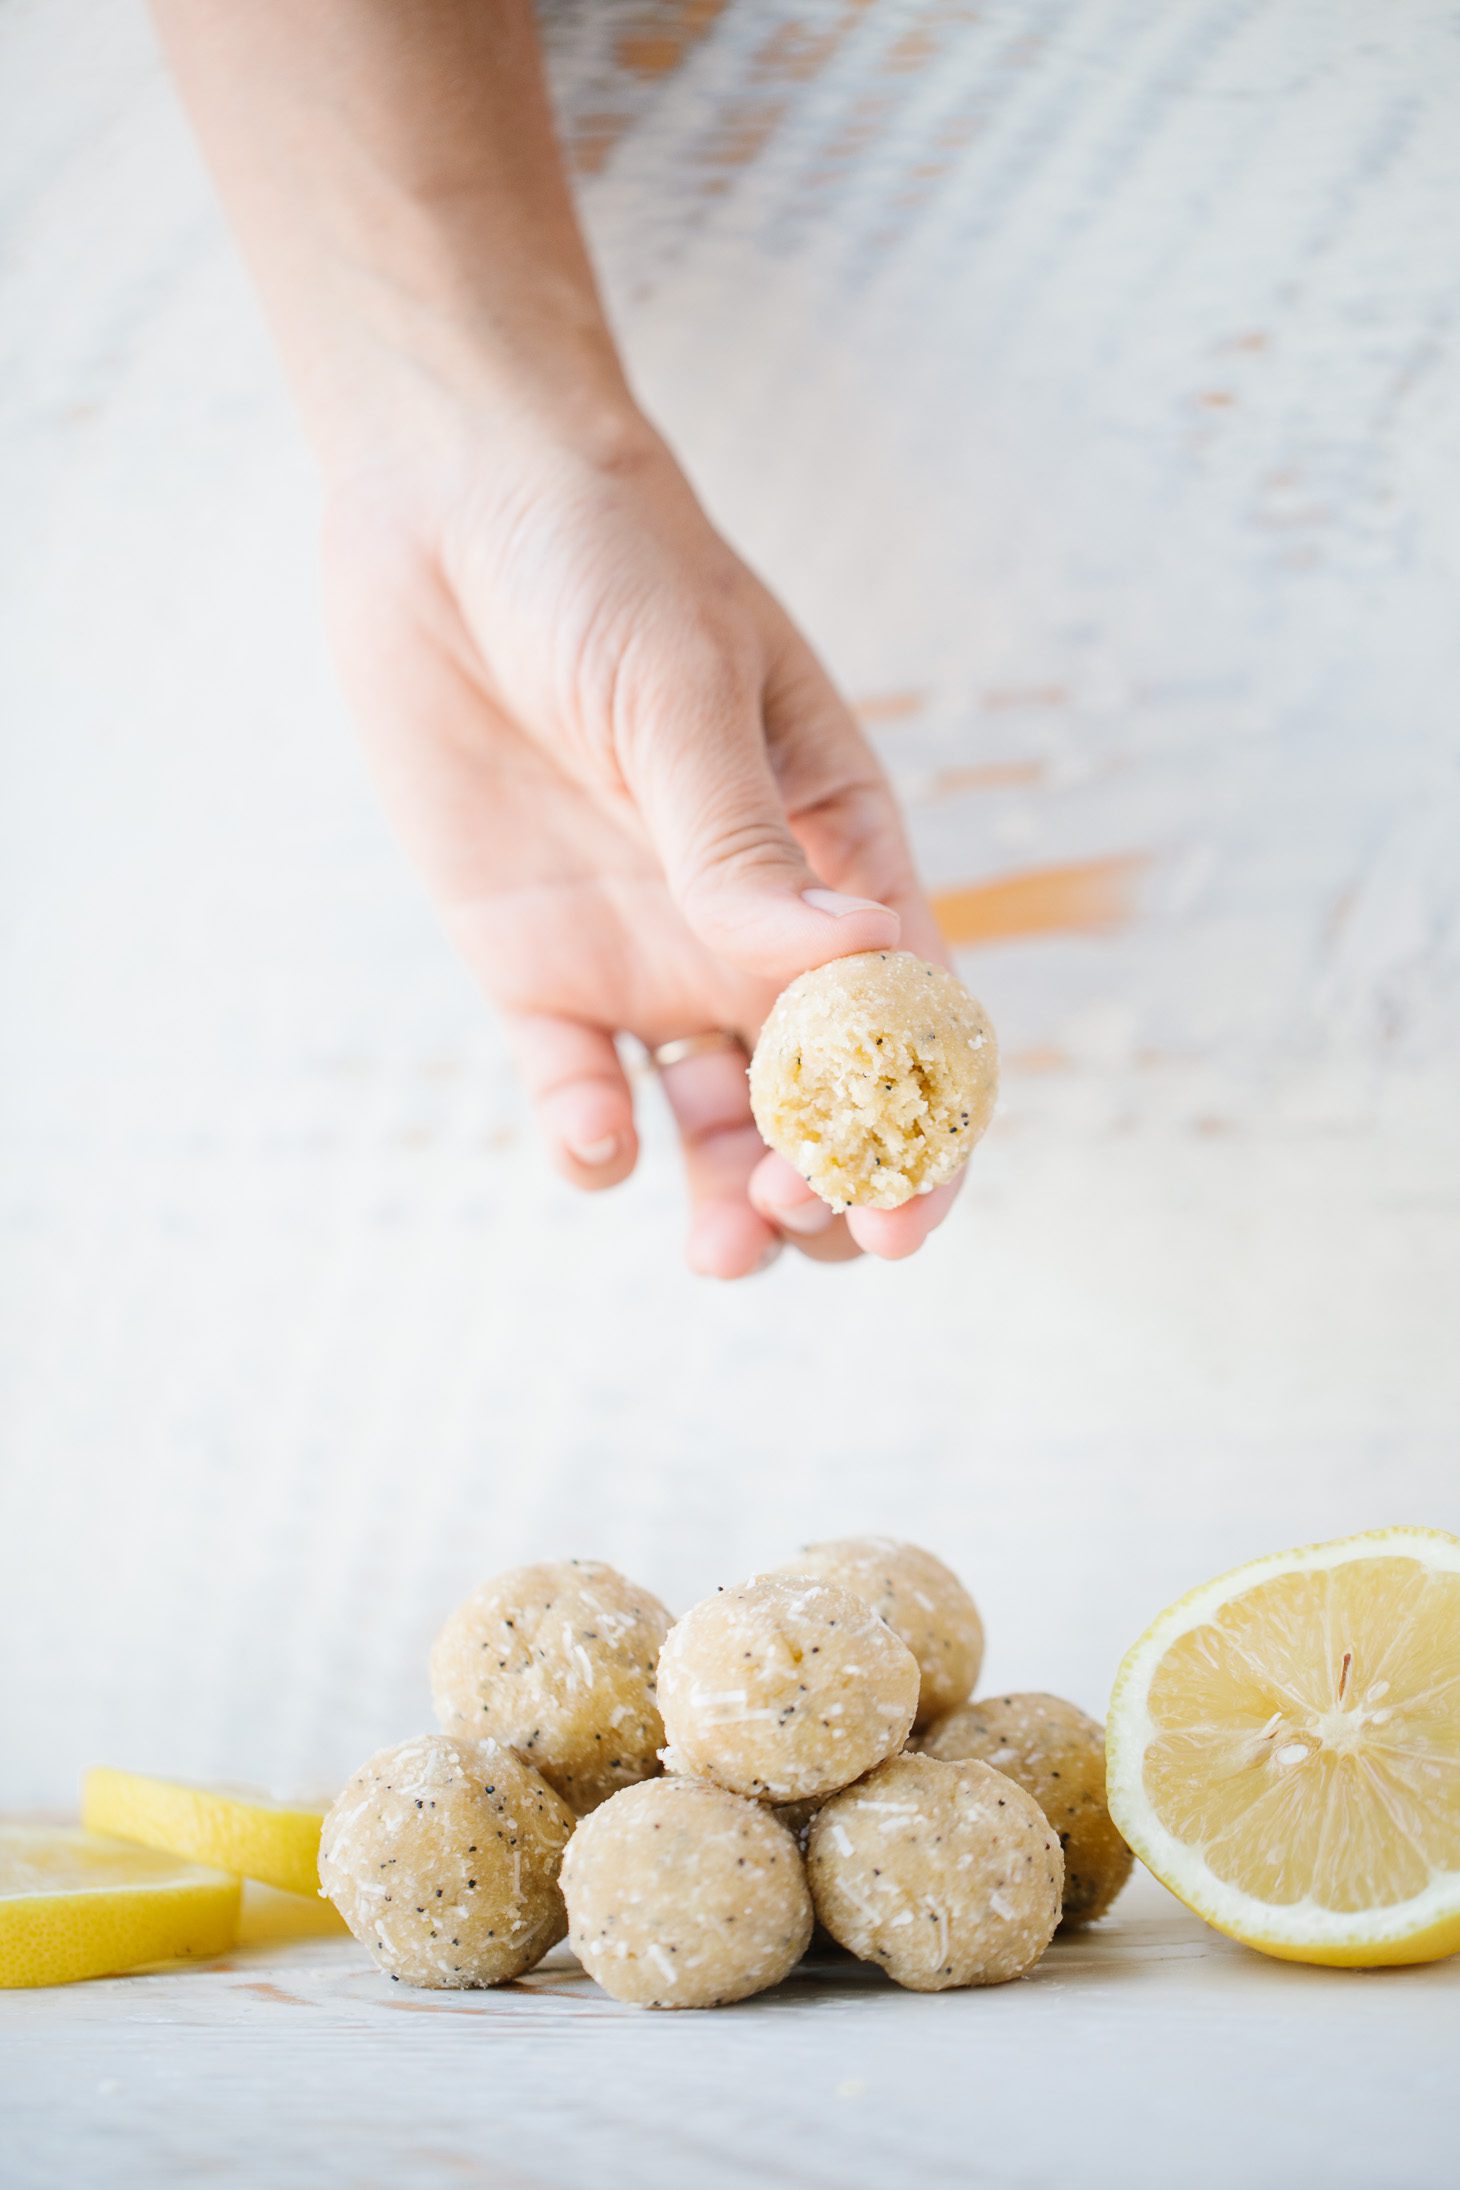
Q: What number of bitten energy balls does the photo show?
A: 1